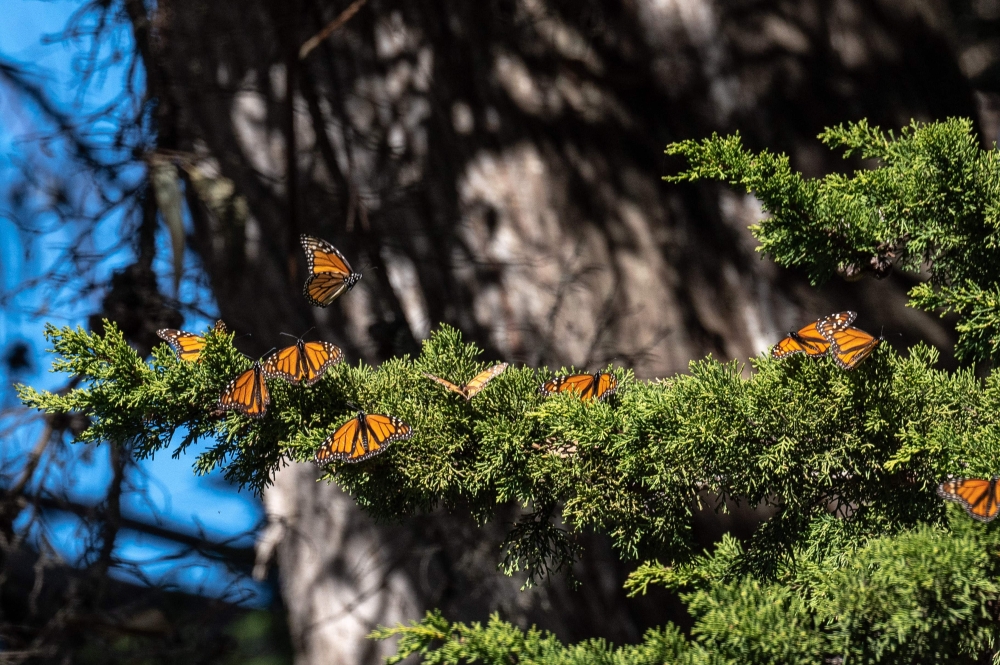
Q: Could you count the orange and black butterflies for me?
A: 10